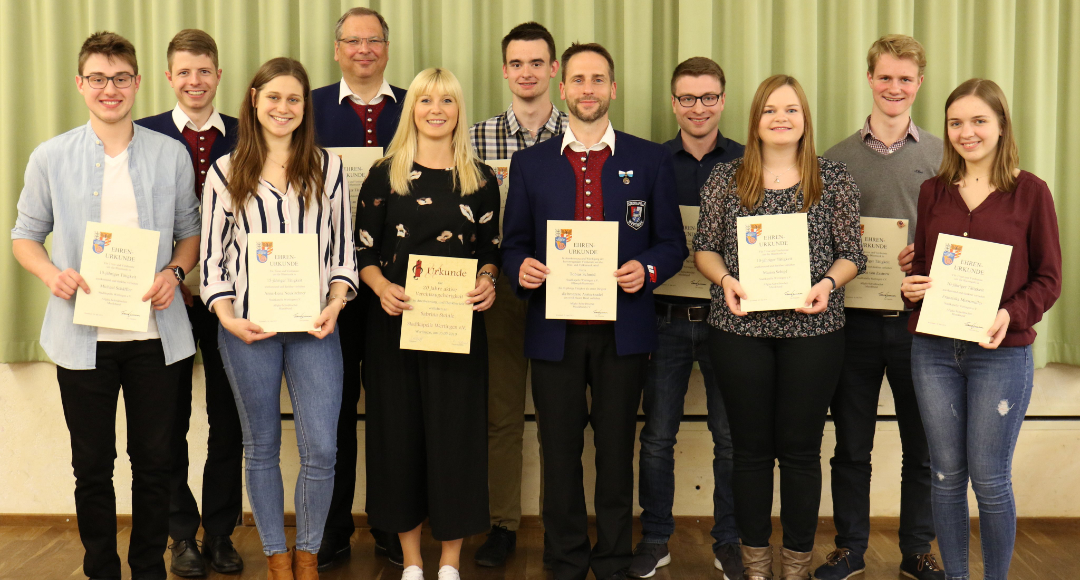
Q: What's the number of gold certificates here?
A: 1